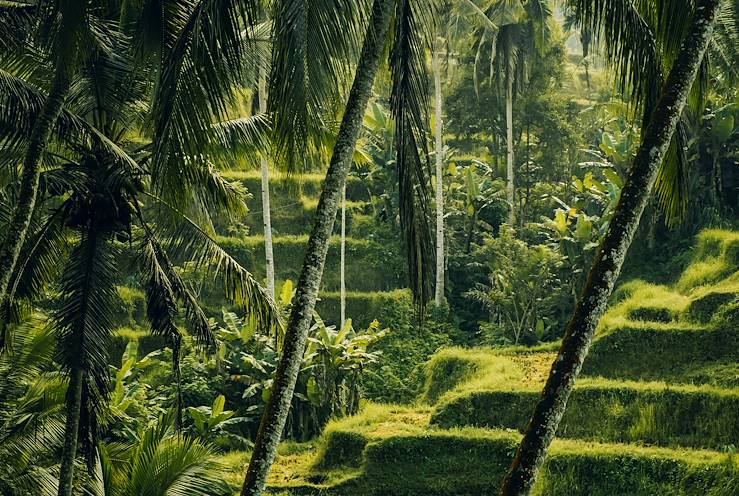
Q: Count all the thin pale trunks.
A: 4